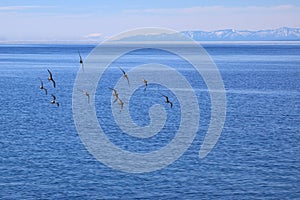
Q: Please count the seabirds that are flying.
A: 10